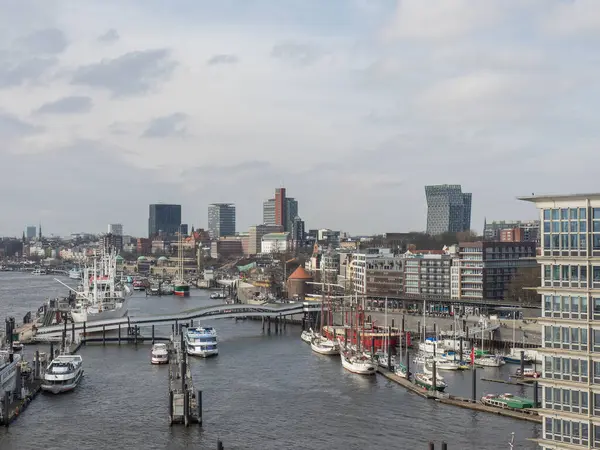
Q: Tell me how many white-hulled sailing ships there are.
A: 2